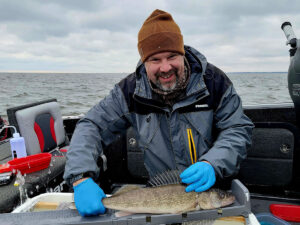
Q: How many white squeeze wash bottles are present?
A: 1